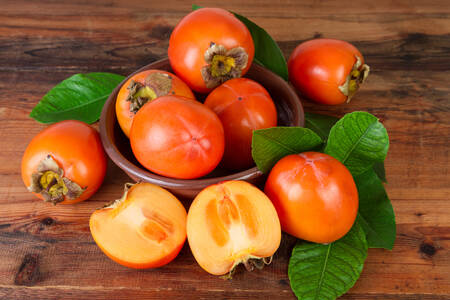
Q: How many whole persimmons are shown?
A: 7